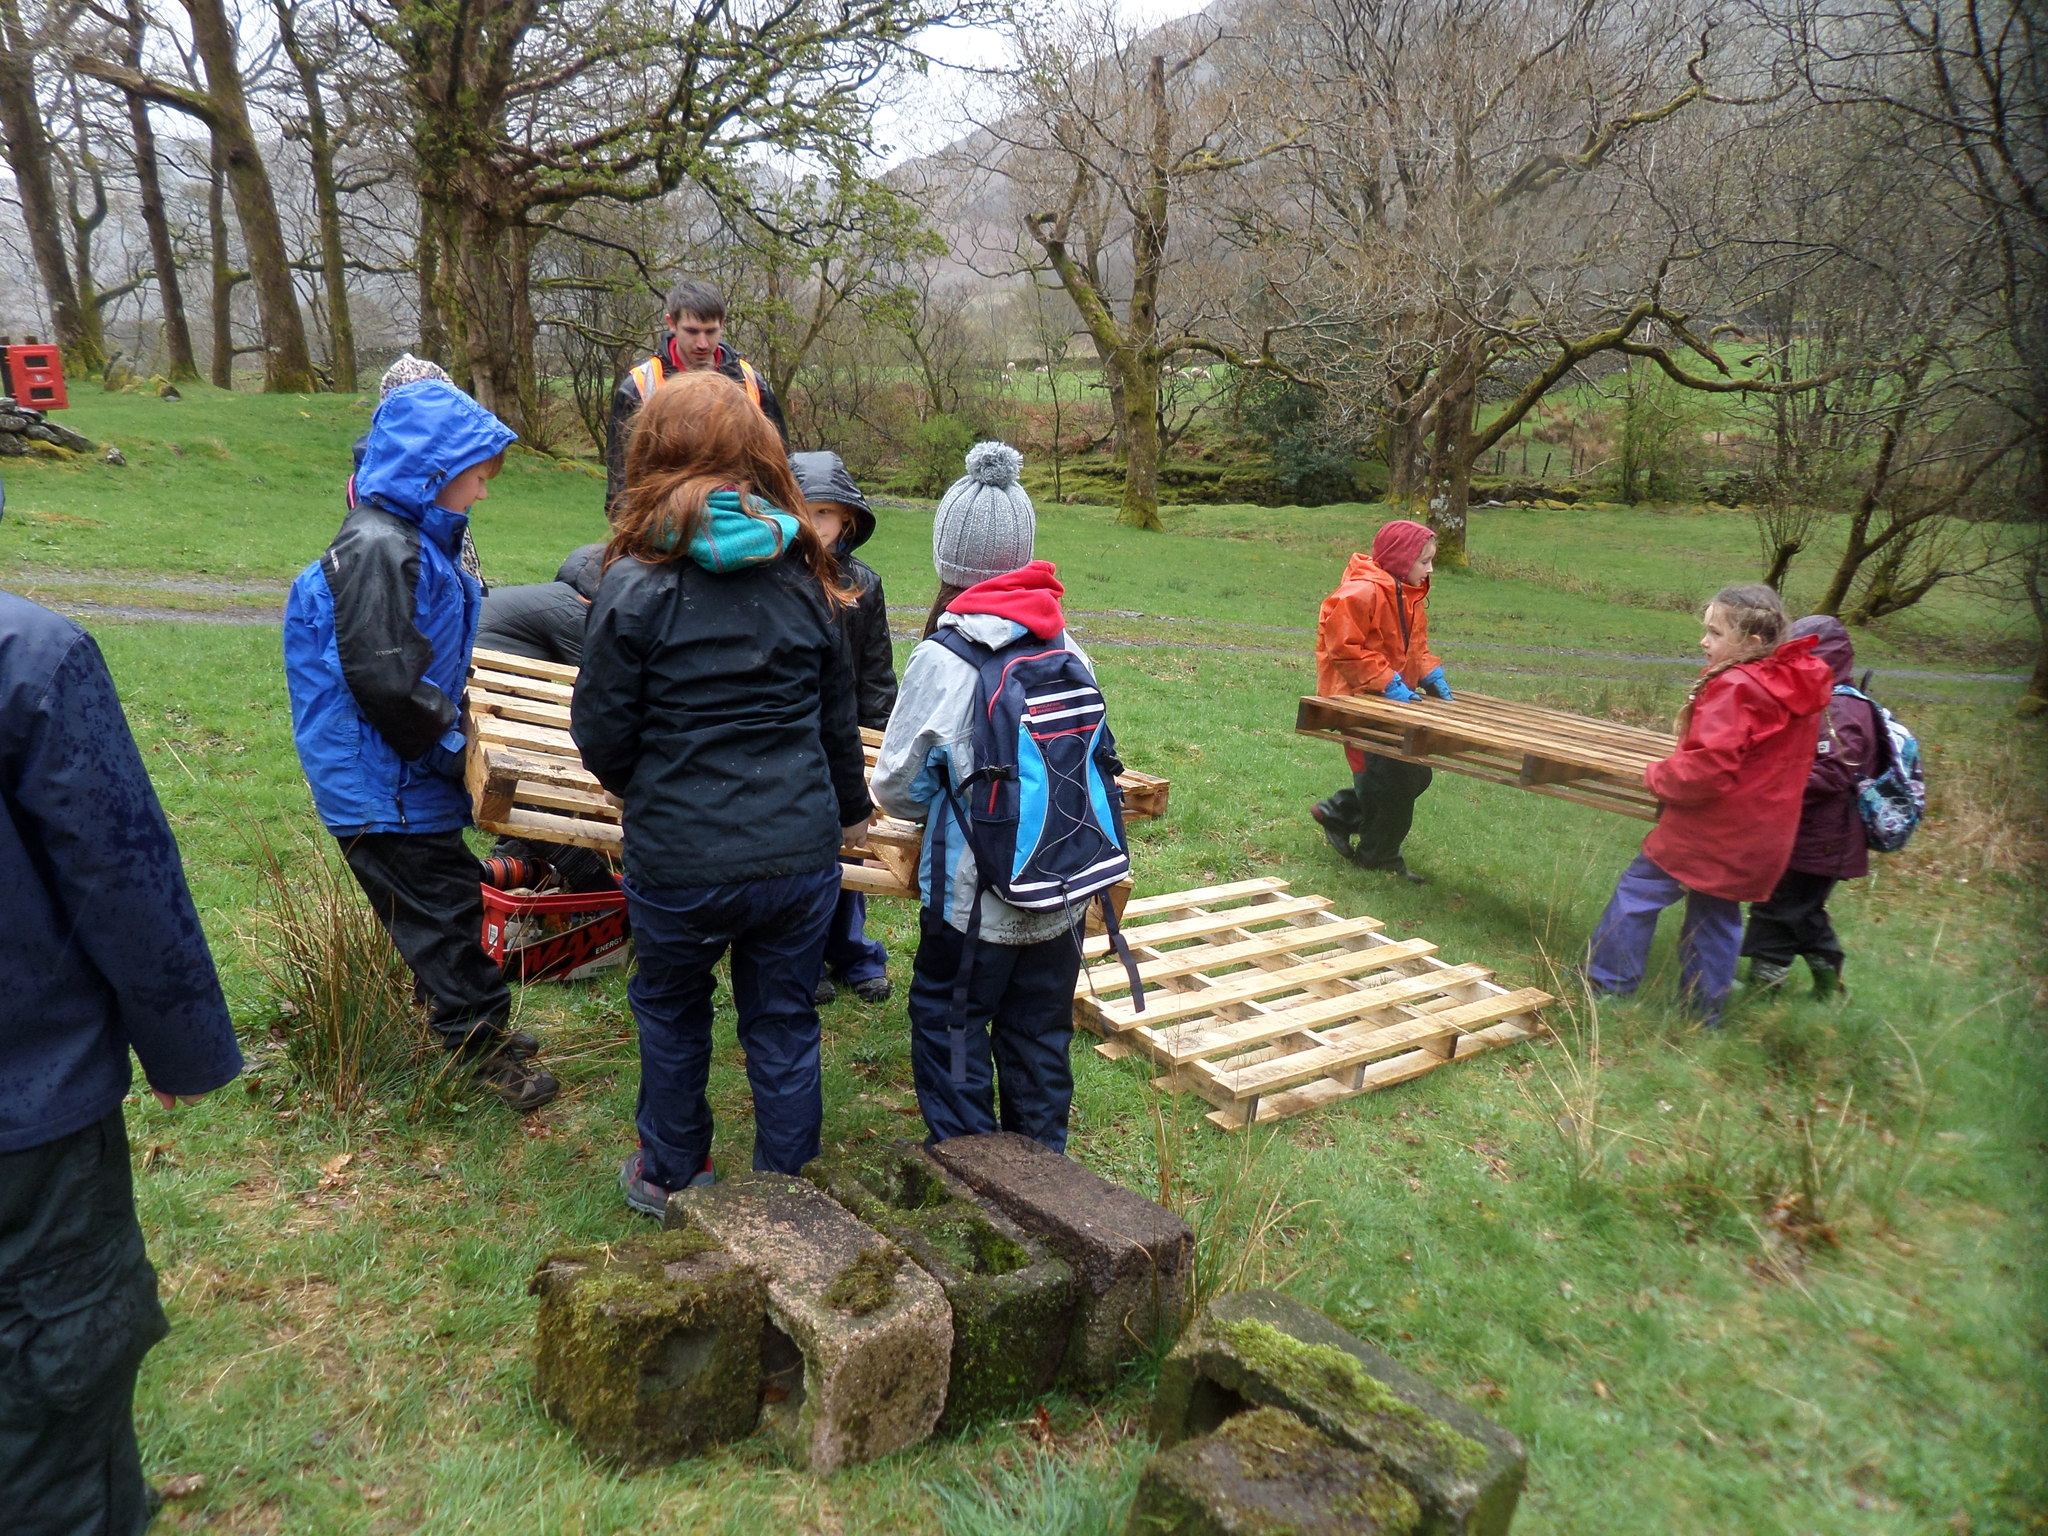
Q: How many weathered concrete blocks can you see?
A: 6